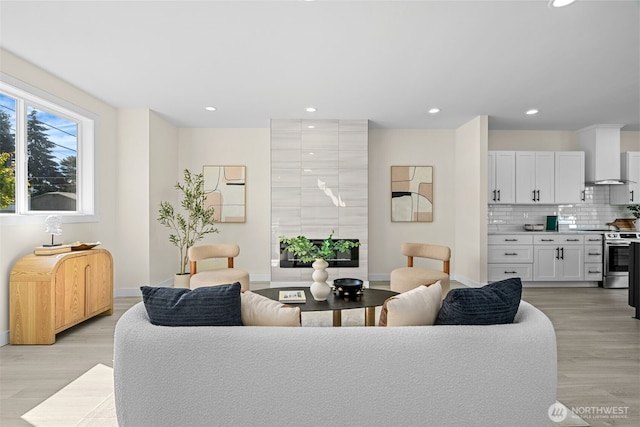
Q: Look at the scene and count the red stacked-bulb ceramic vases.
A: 0